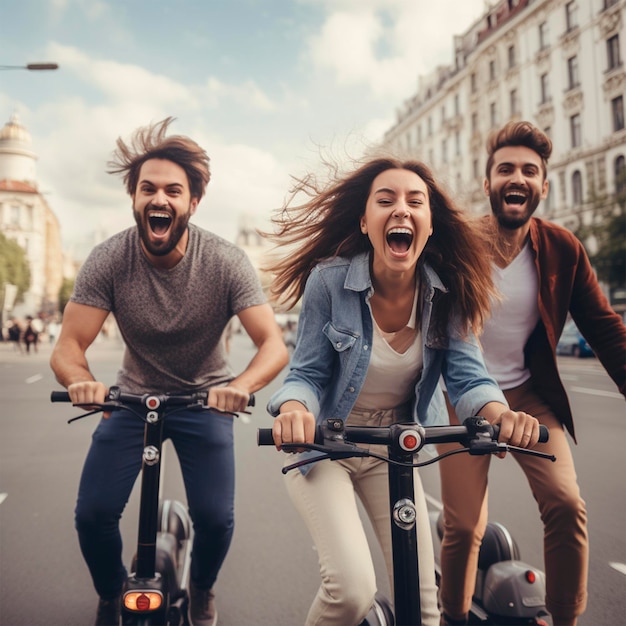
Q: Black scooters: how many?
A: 2